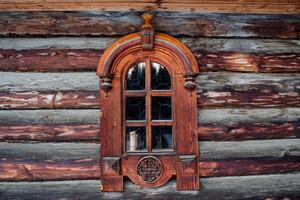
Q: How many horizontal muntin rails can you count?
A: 2